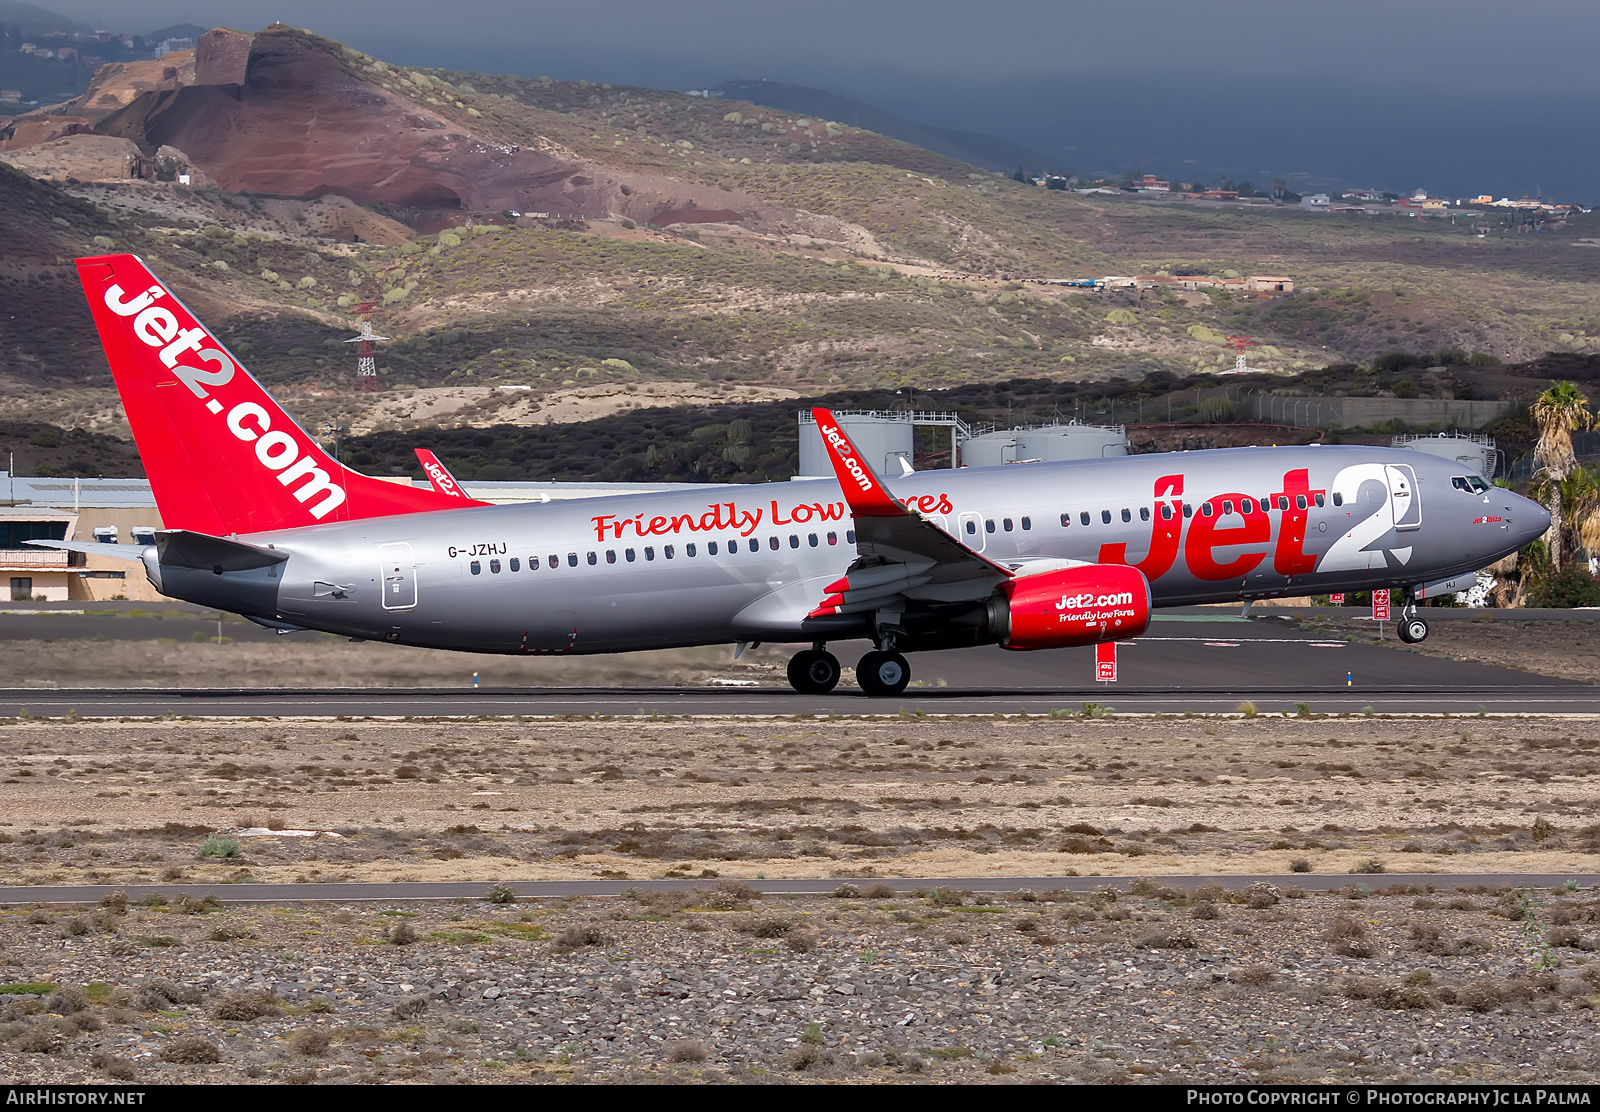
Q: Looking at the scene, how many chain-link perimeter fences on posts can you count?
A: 1